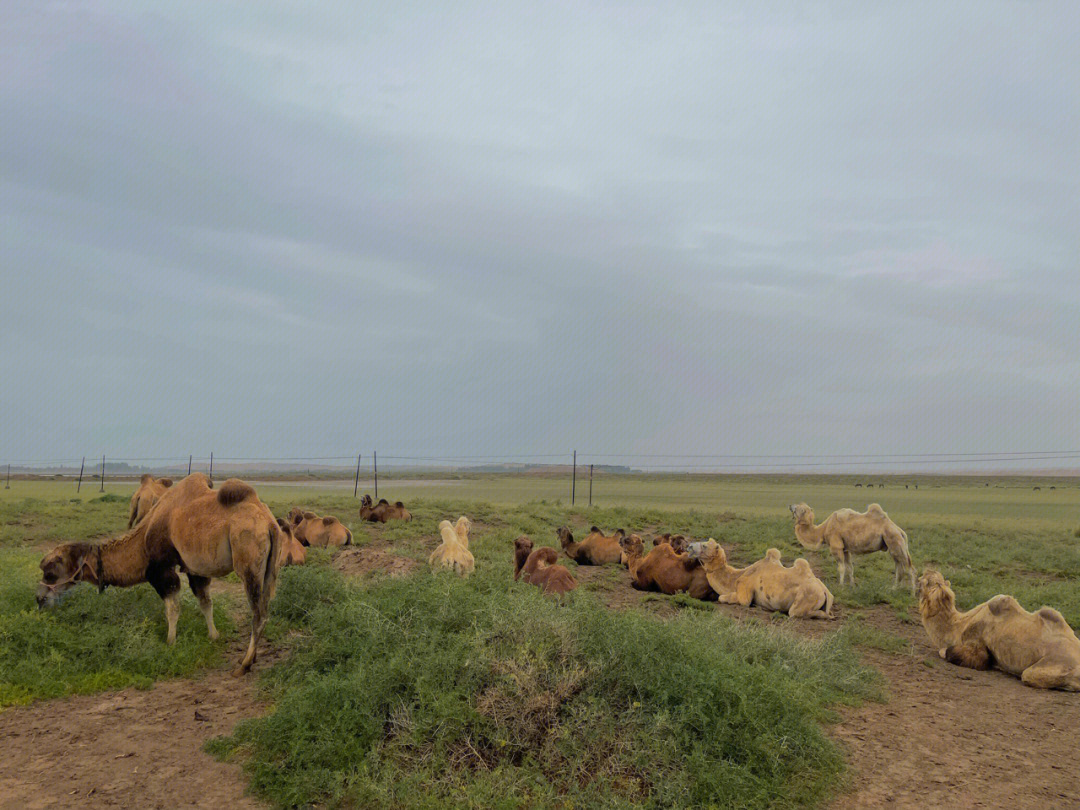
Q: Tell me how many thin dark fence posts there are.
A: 9